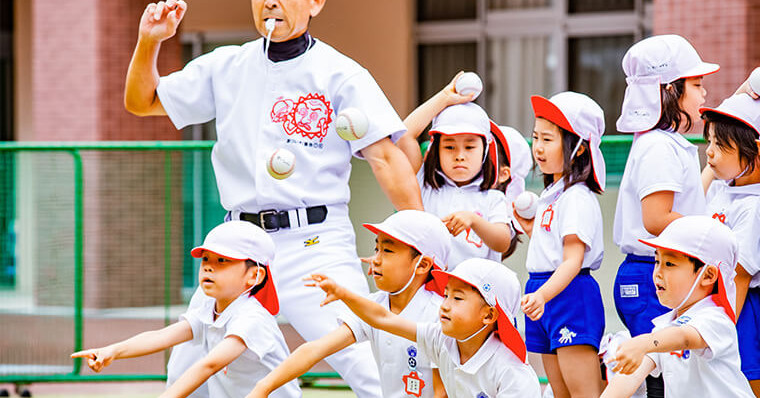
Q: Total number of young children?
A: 9